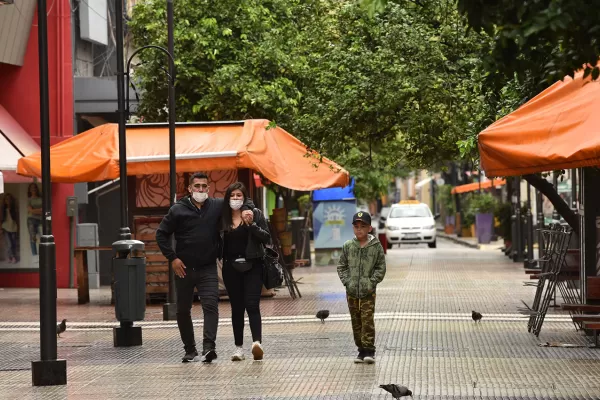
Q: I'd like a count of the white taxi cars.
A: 1